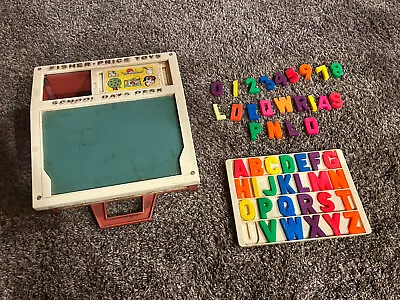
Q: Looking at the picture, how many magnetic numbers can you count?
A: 9